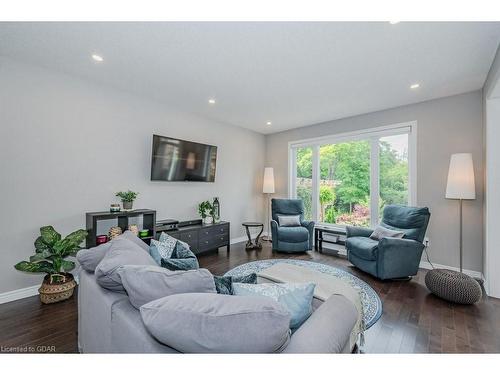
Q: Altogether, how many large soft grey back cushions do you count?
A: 4